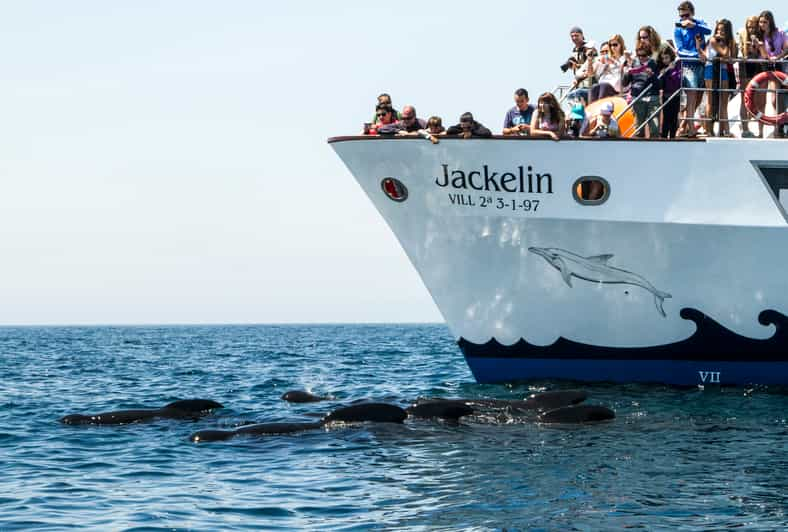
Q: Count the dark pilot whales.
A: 6